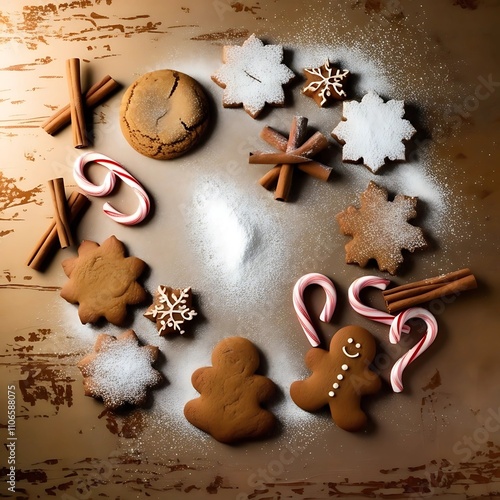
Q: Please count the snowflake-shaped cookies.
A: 7